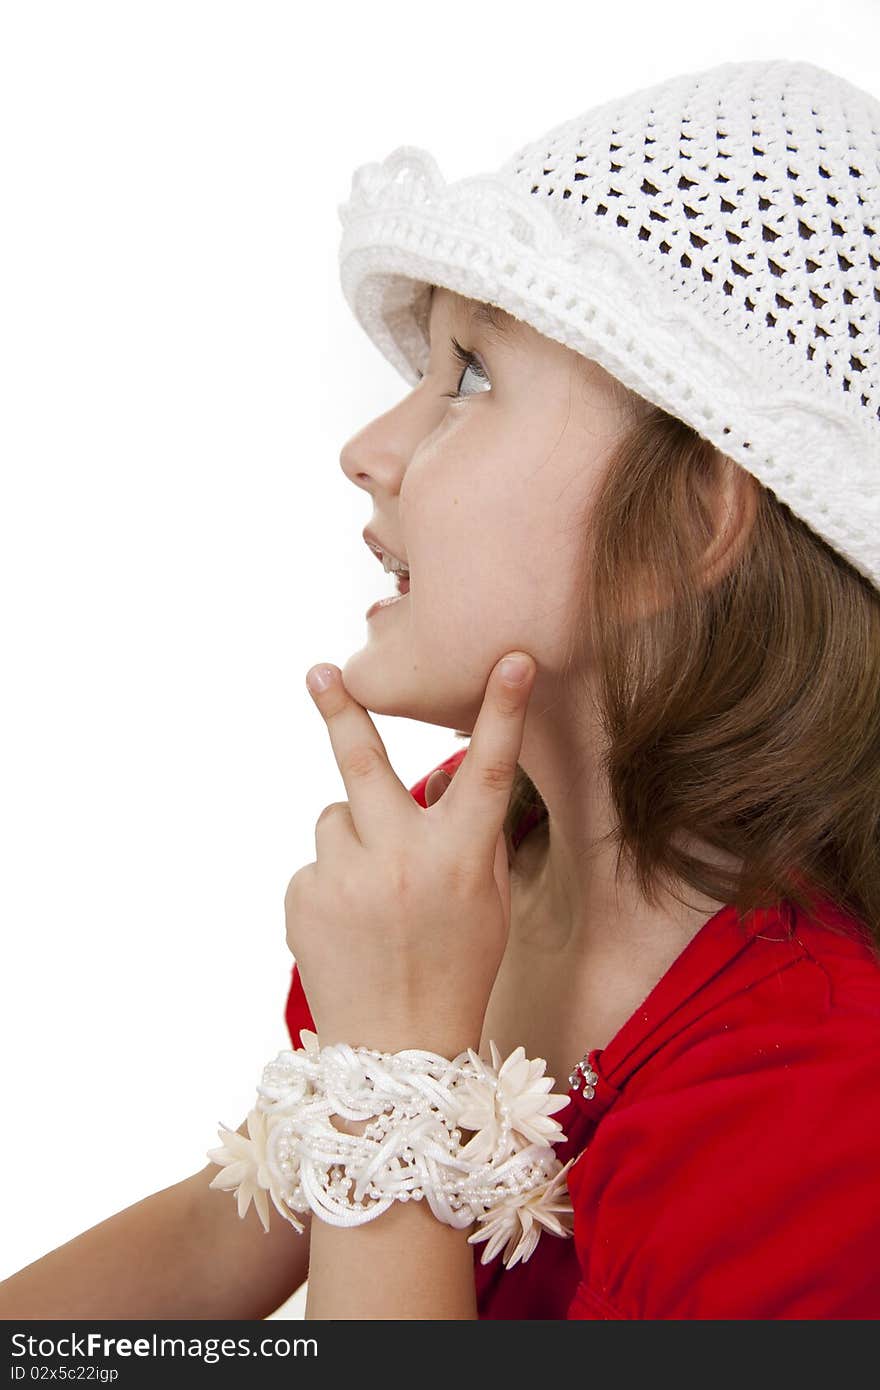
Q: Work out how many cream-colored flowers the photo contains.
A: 3